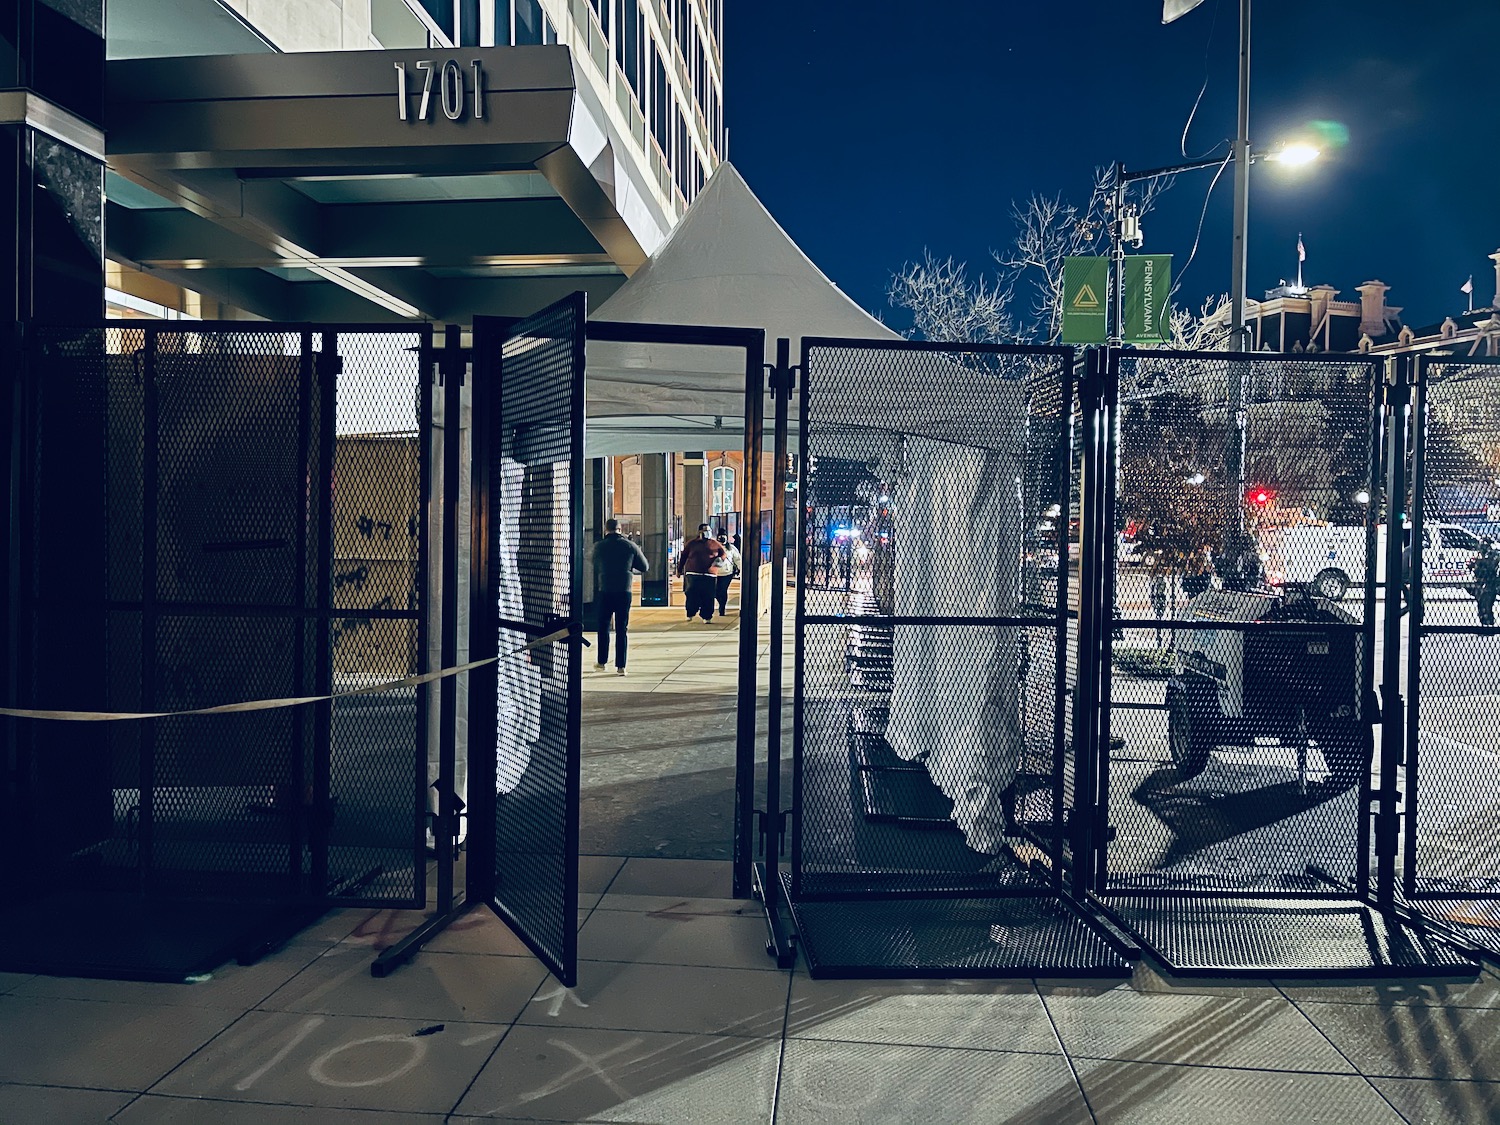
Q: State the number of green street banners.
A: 2